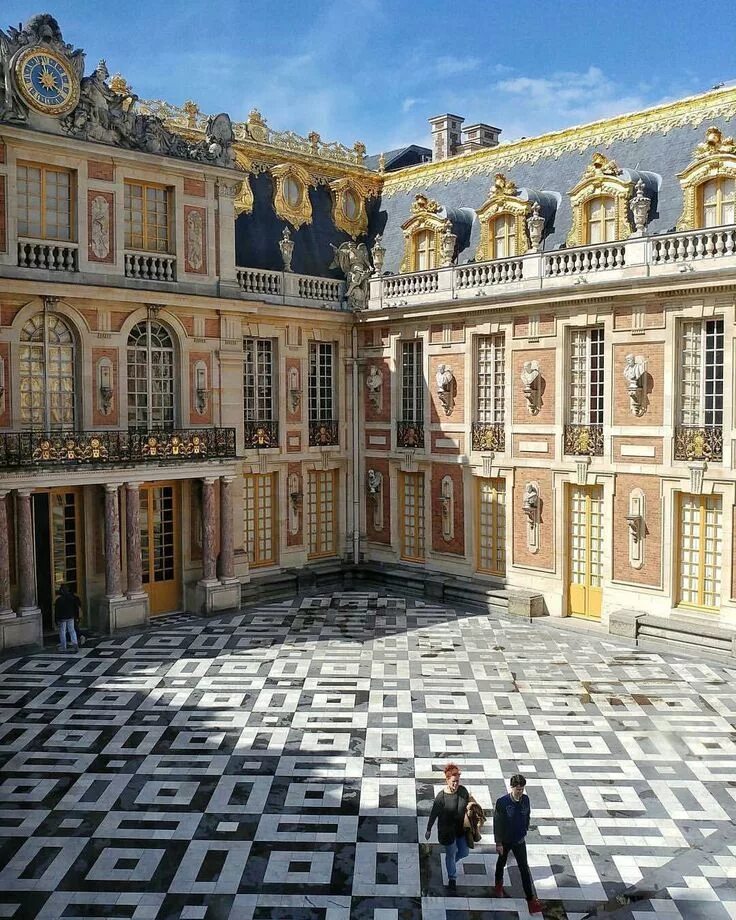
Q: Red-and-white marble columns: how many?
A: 6